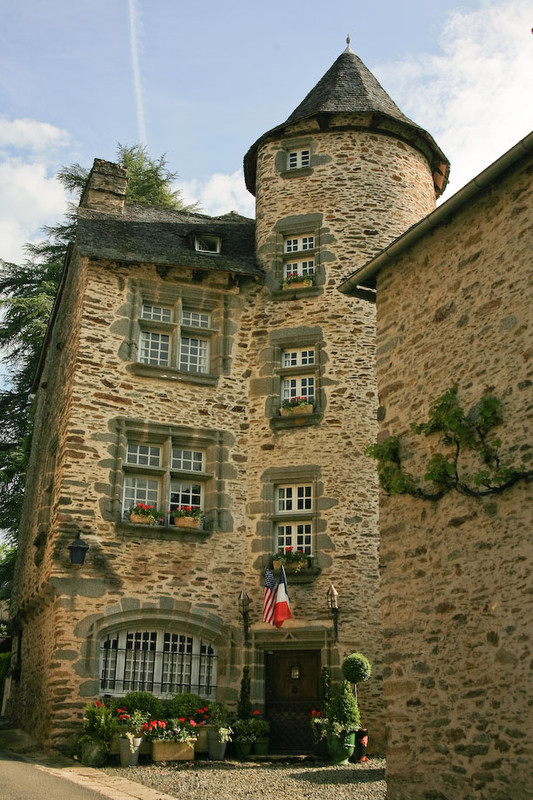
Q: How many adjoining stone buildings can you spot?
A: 2